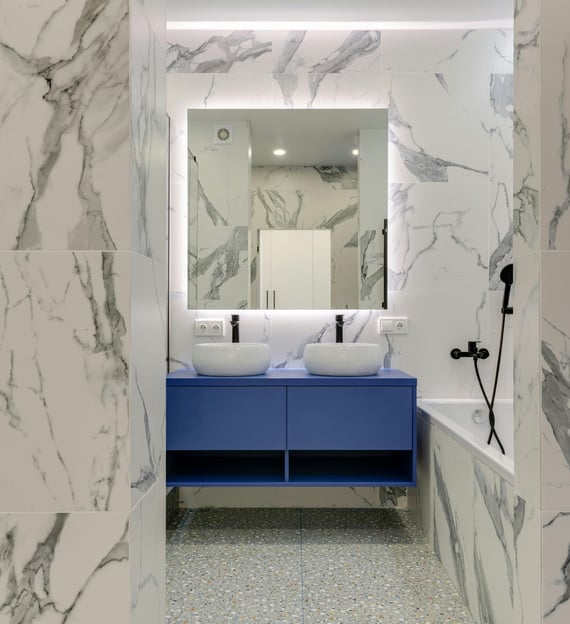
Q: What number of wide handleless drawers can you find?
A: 2